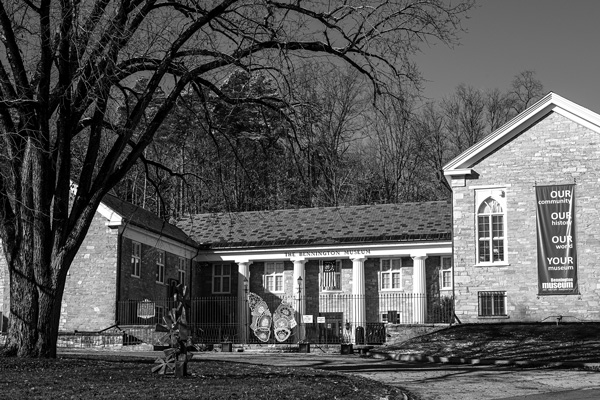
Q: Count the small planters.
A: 3